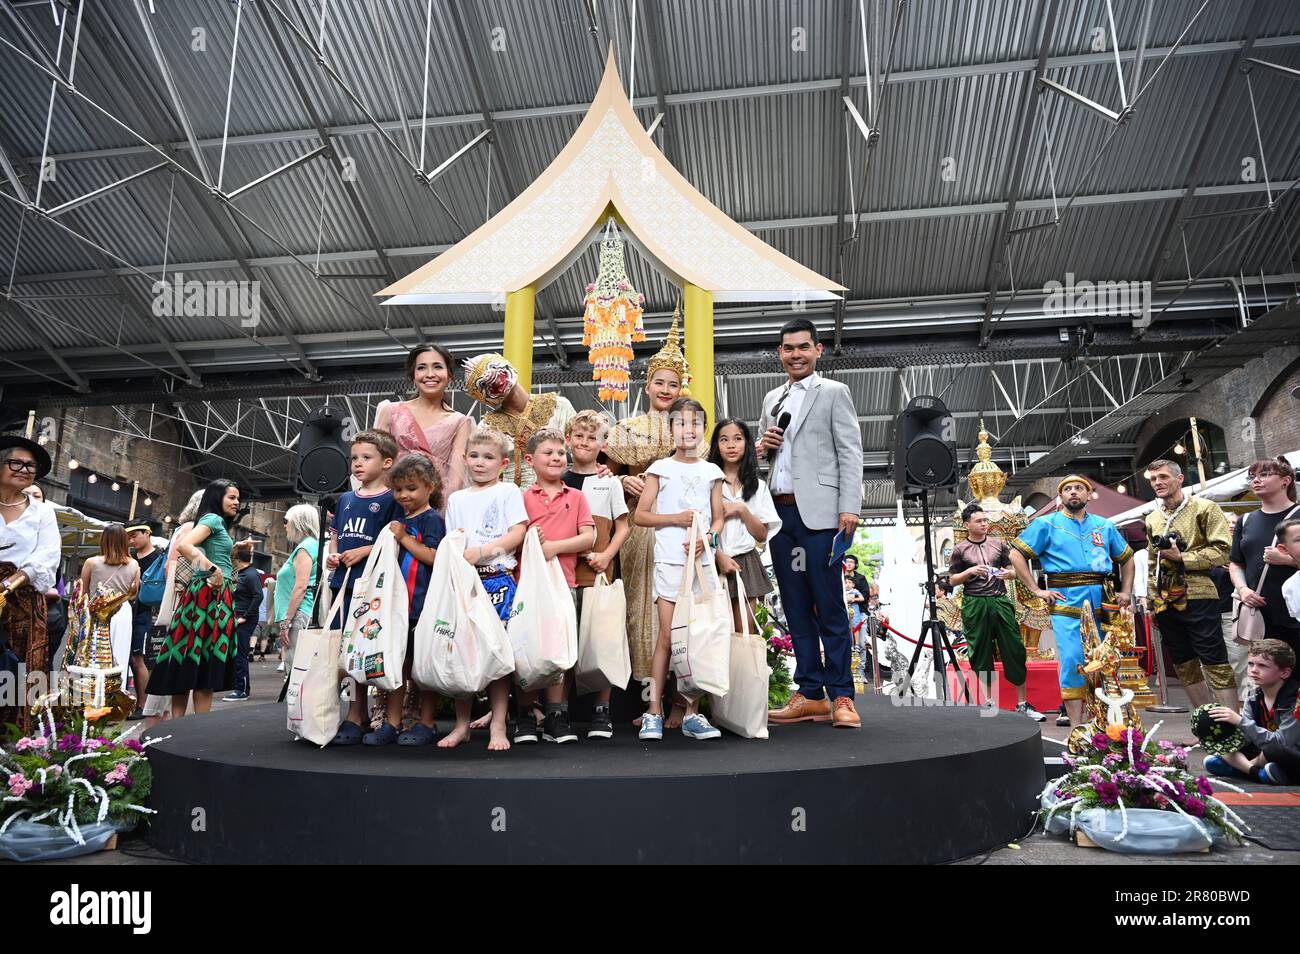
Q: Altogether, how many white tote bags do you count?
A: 7